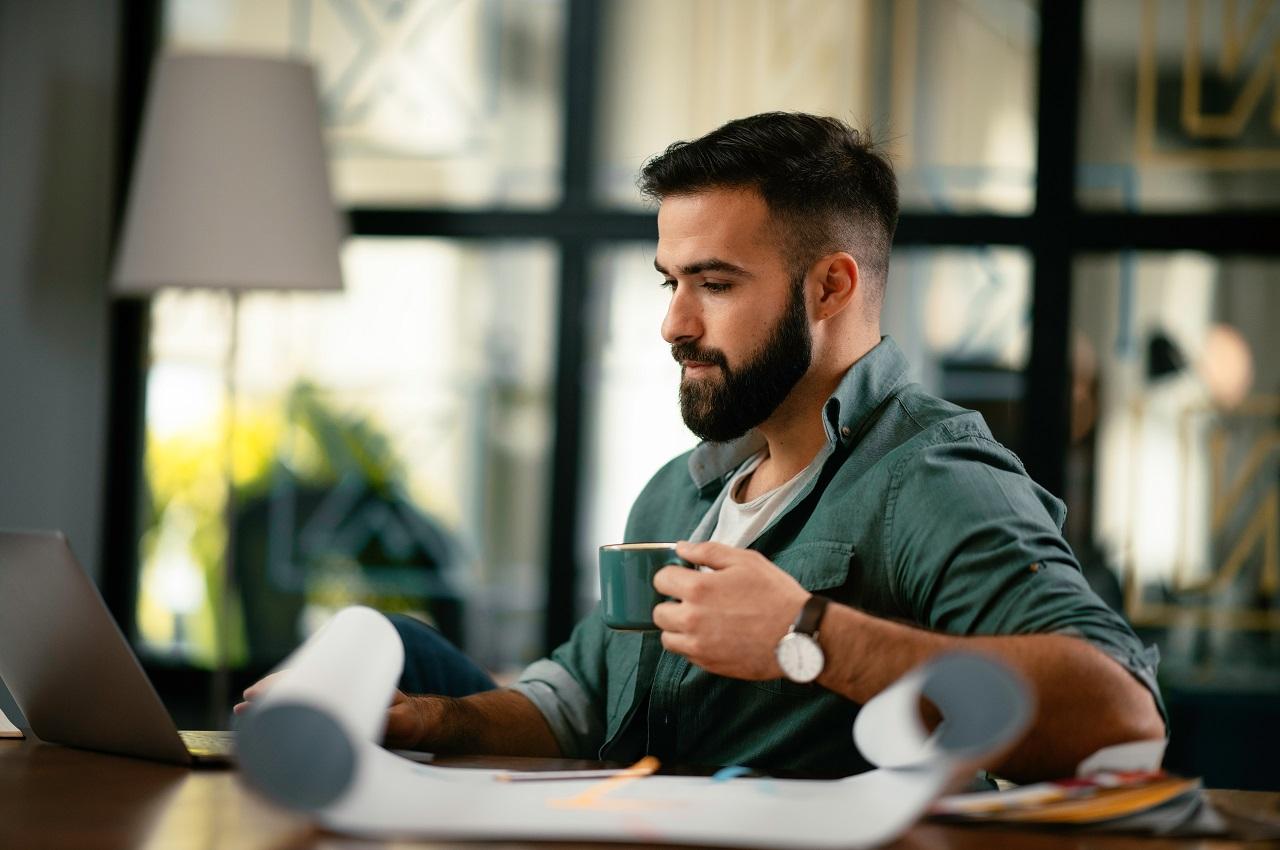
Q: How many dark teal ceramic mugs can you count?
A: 1